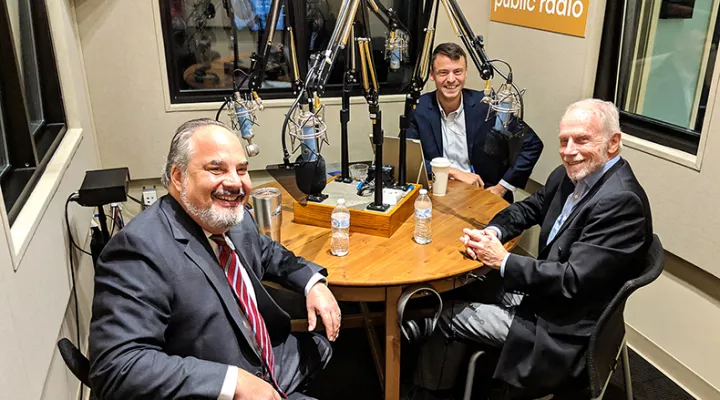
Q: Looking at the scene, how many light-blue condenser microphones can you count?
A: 4